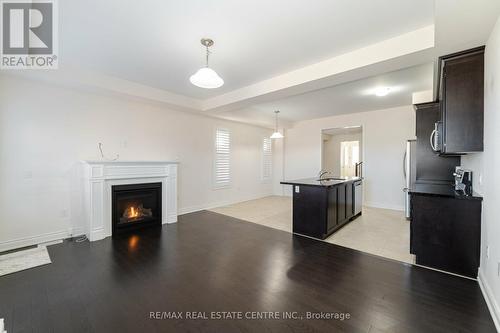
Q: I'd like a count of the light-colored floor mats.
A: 1